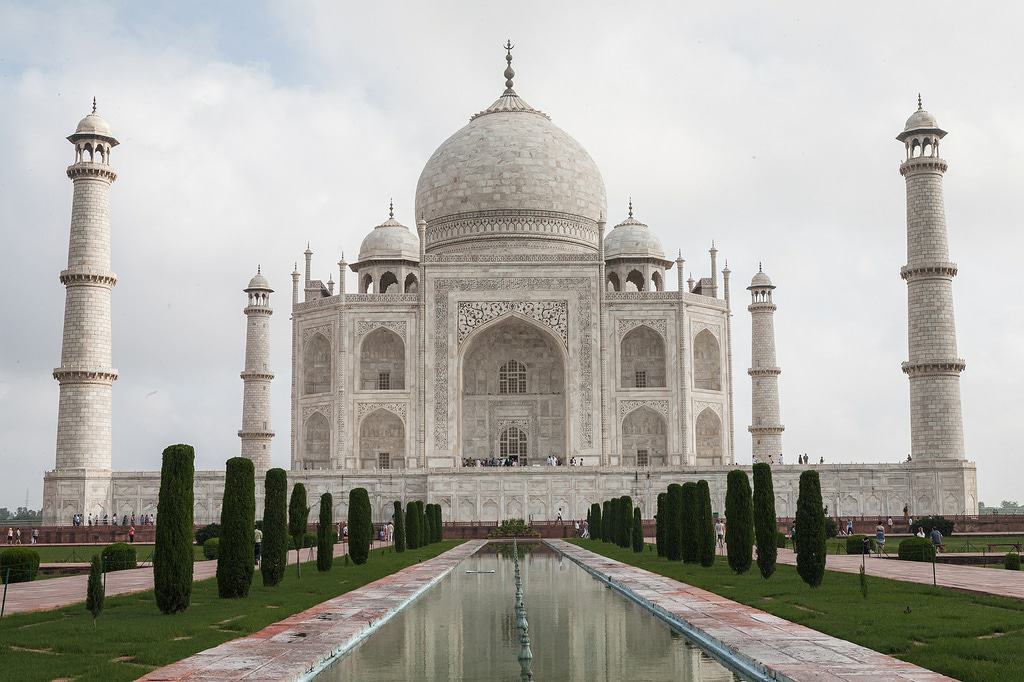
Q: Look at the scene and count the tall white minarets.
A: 4